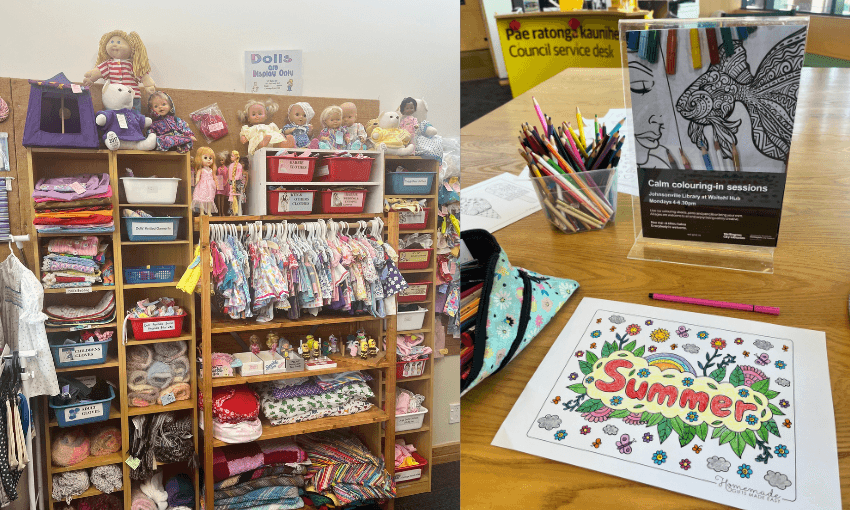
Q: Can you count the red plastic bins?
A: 10